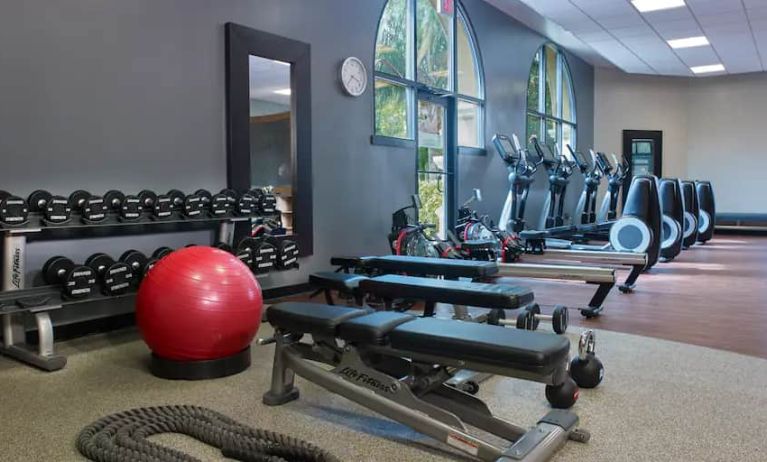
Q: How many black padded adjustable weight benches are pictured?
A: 3